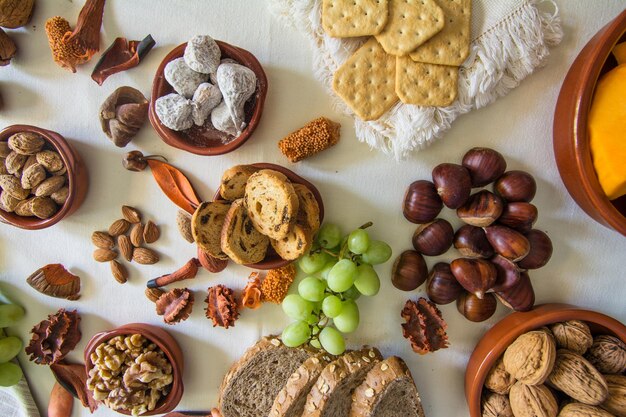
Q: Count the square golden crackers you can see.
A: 5